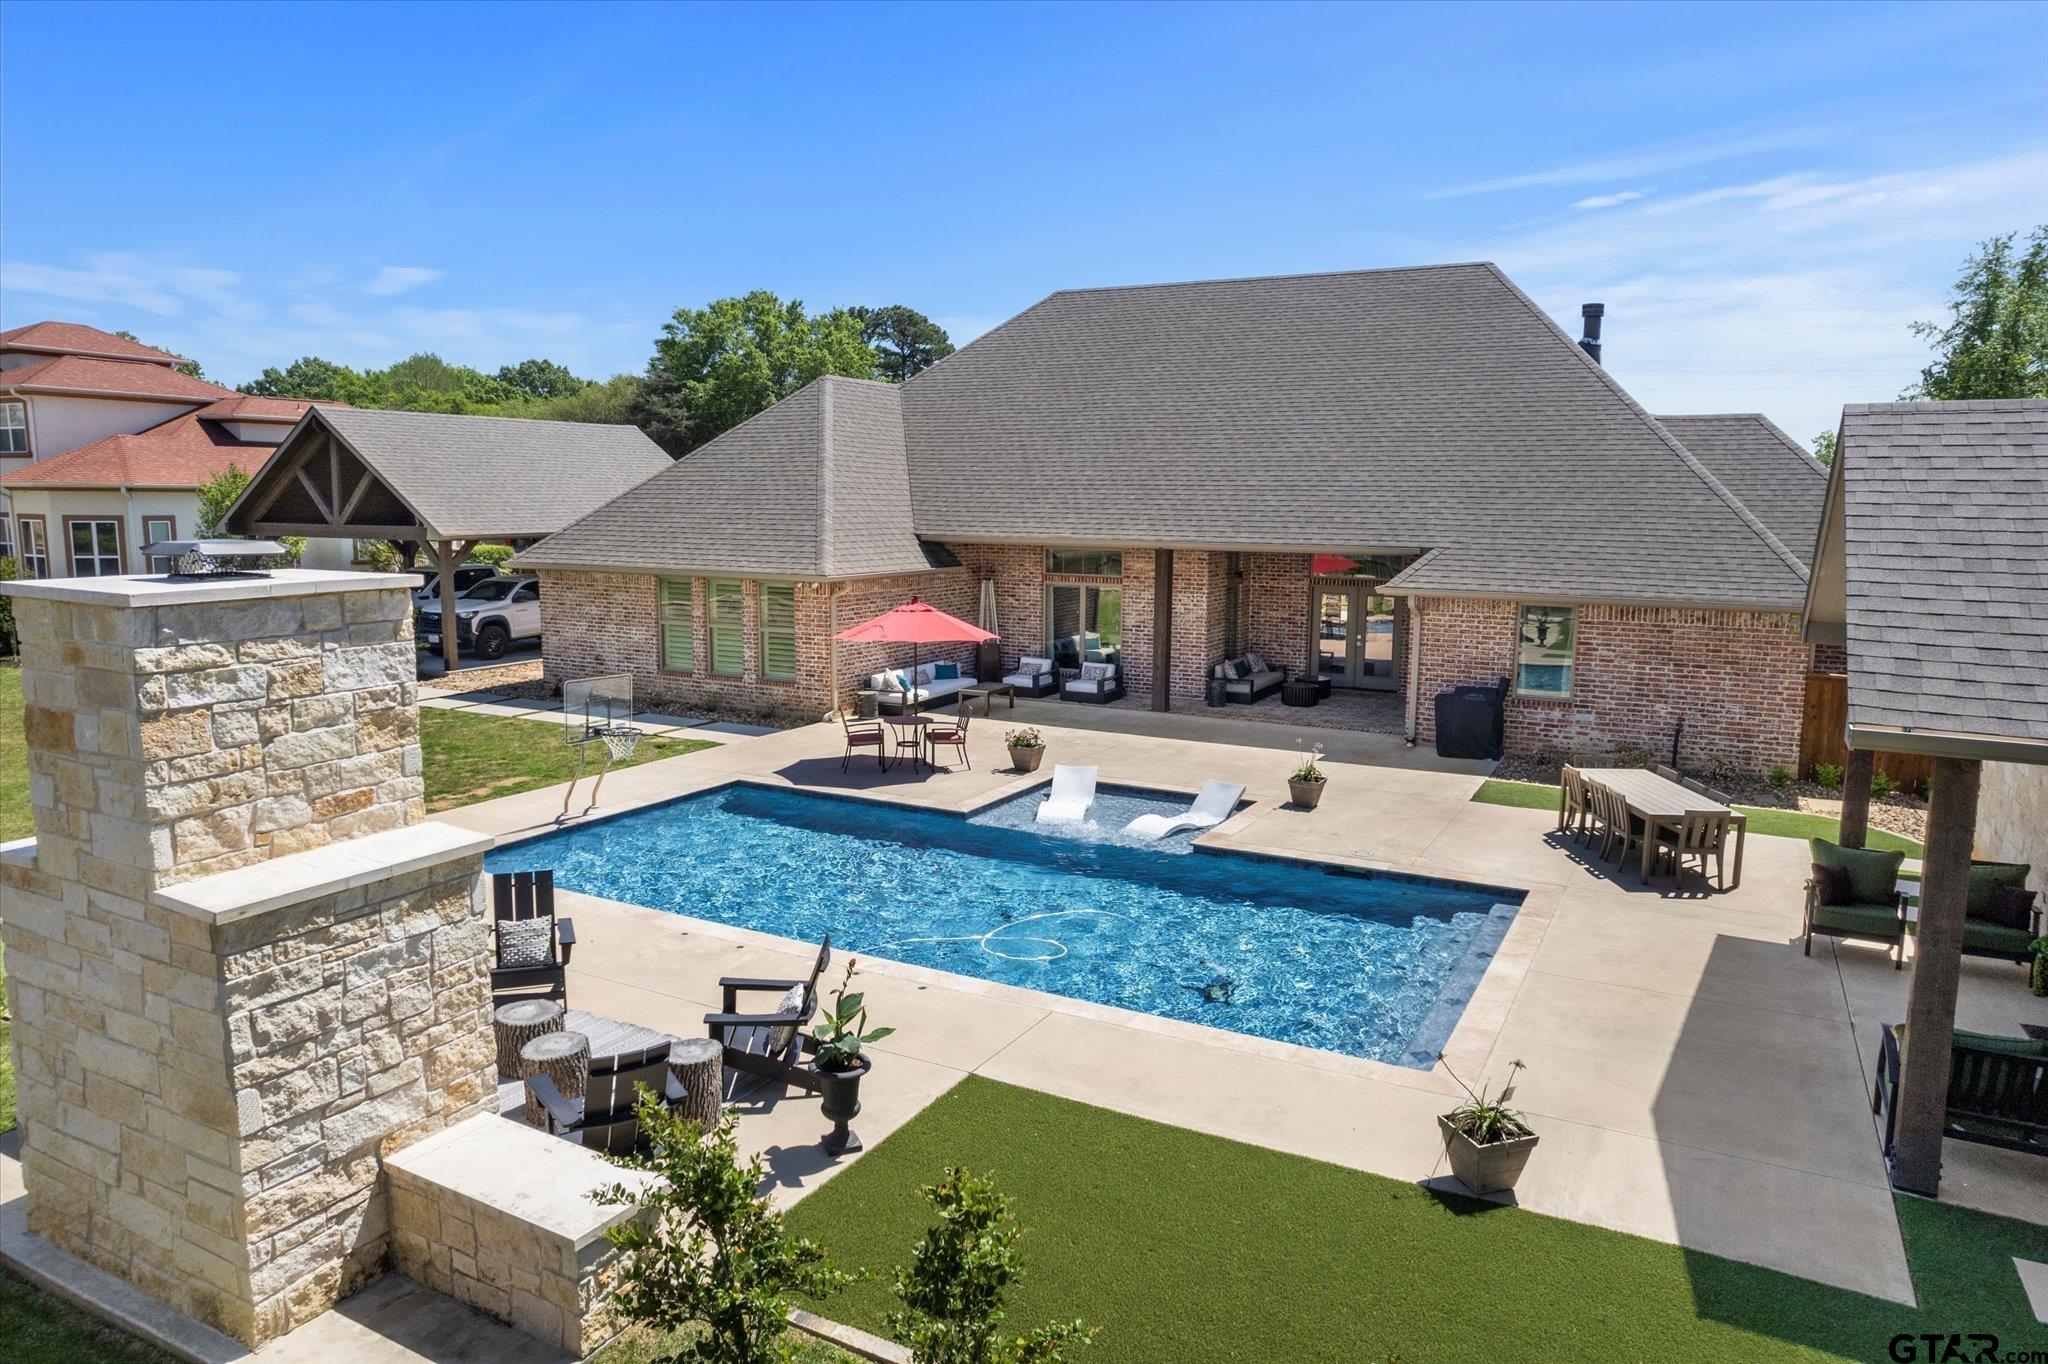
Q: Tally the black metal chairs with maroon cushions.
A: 2